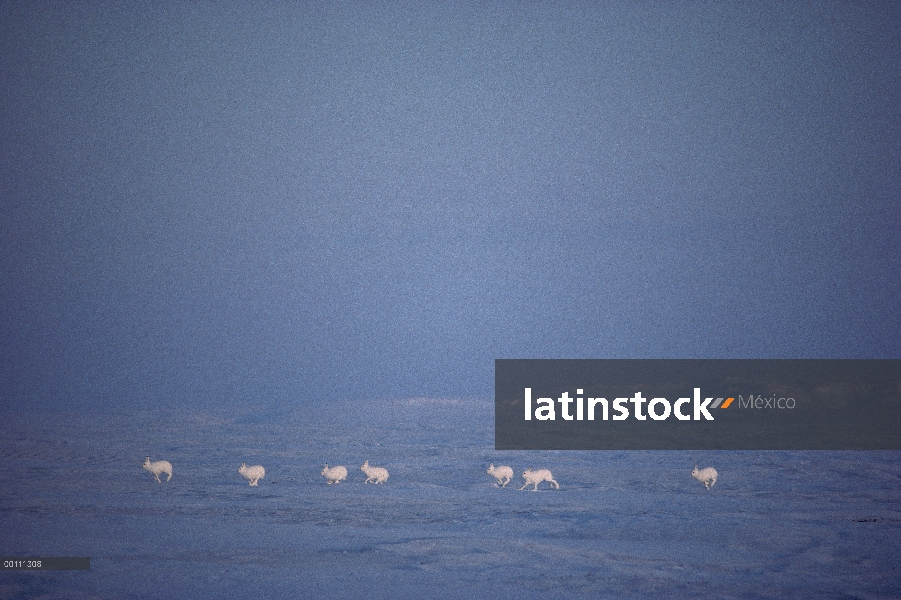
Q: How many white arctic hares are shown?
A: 7